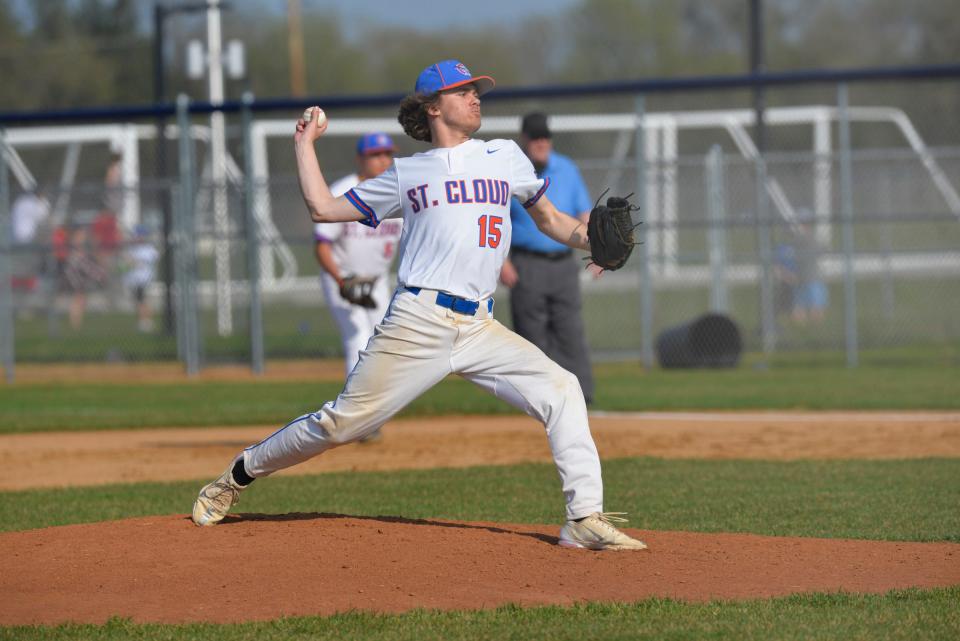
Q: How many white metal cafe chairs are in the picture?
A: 0